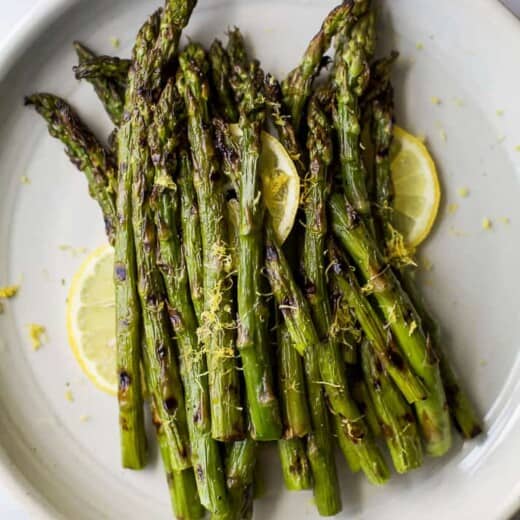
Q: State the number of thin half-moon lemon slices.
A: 3